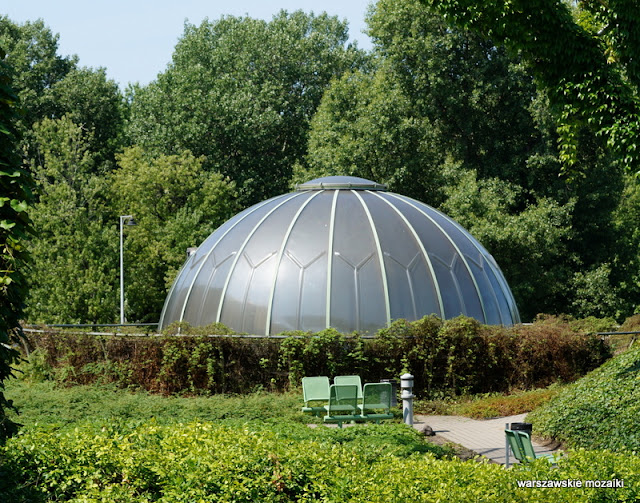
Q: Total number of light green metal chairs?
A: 6